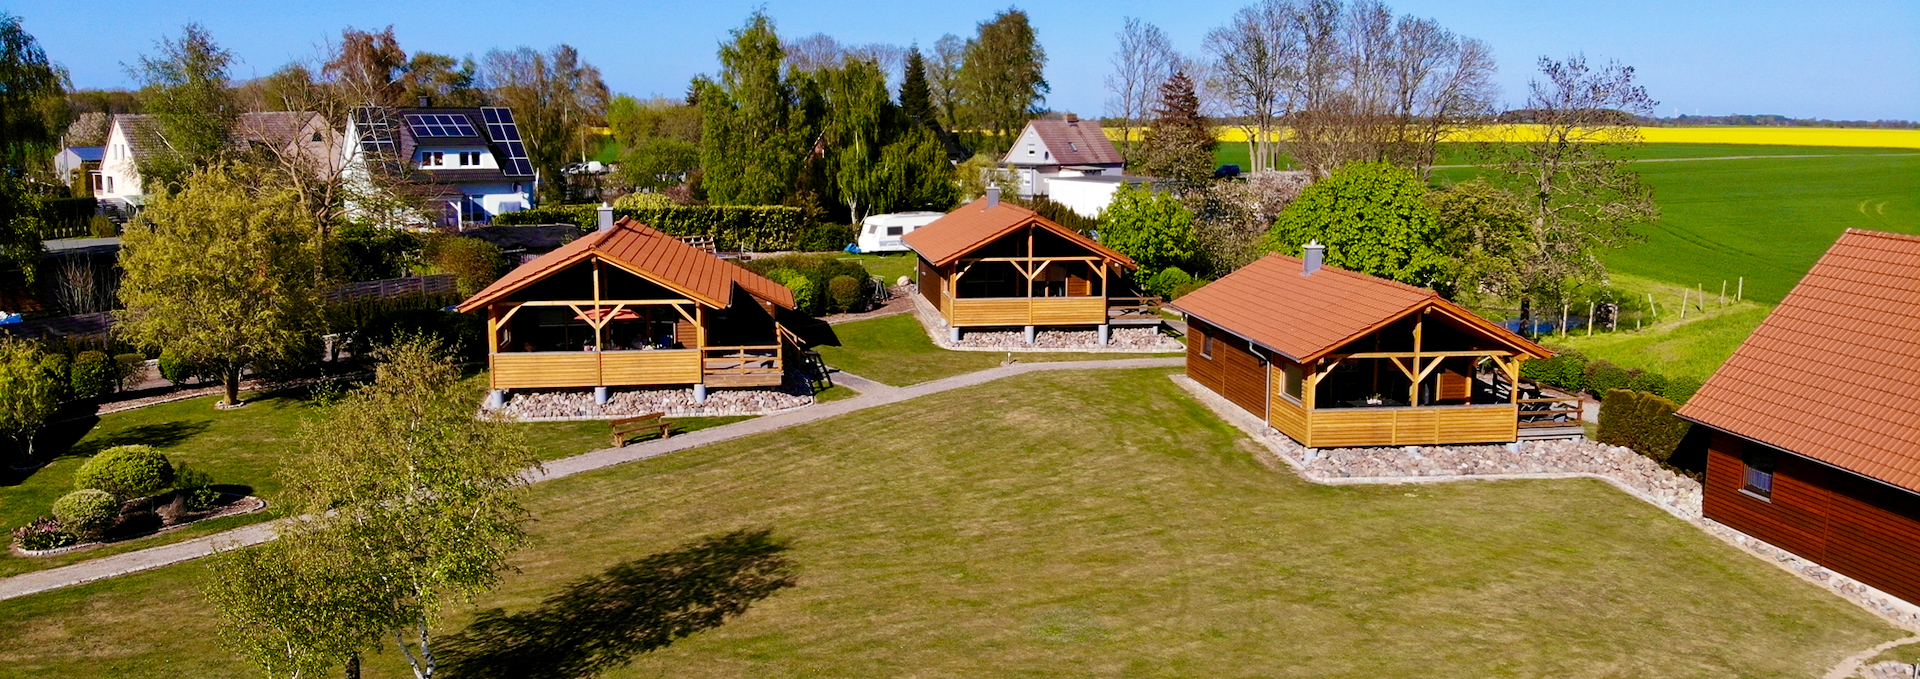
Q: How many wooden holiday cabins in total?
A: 4